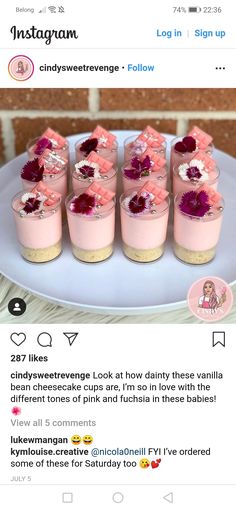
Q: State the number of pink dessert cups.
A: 12